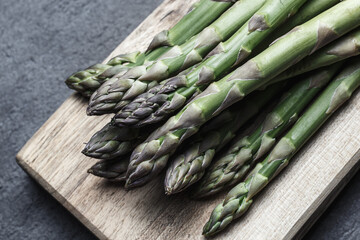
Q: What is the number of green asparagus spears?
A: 9